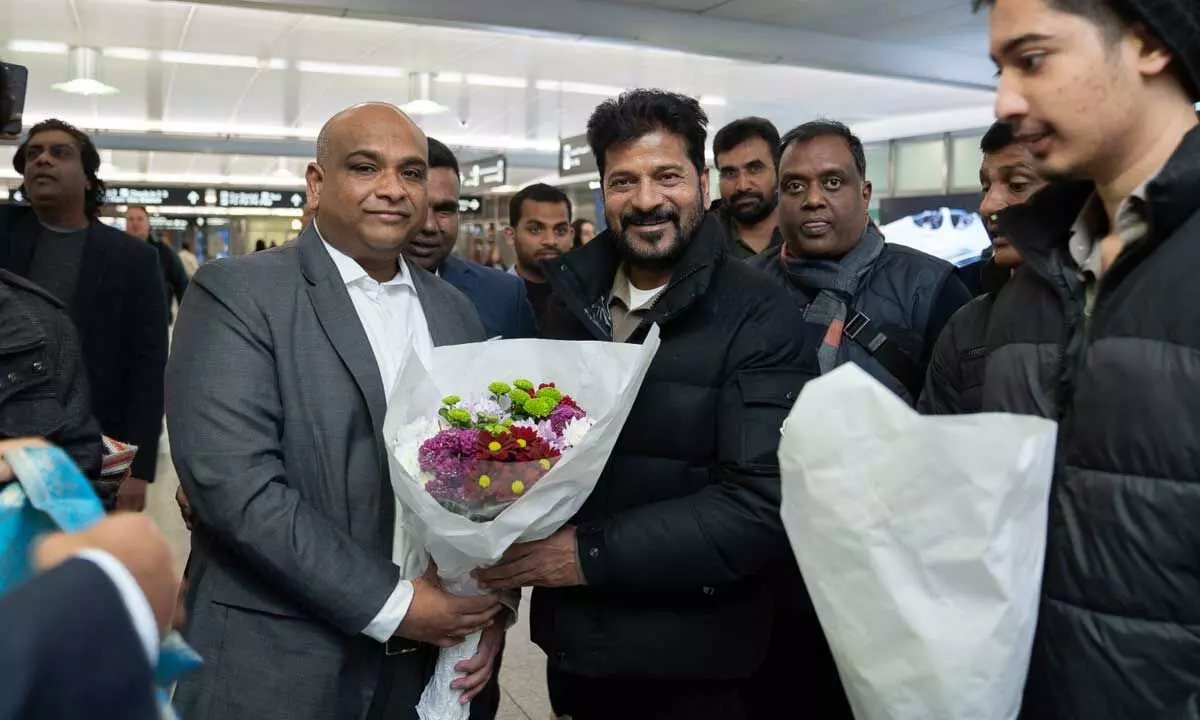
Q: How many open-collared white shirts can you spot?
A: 1